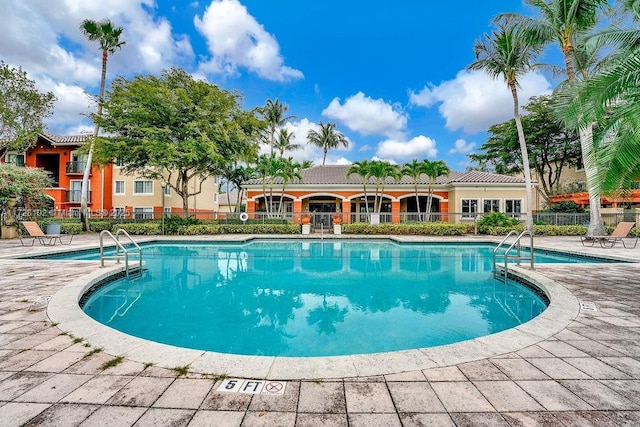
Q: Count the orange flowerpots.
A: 2